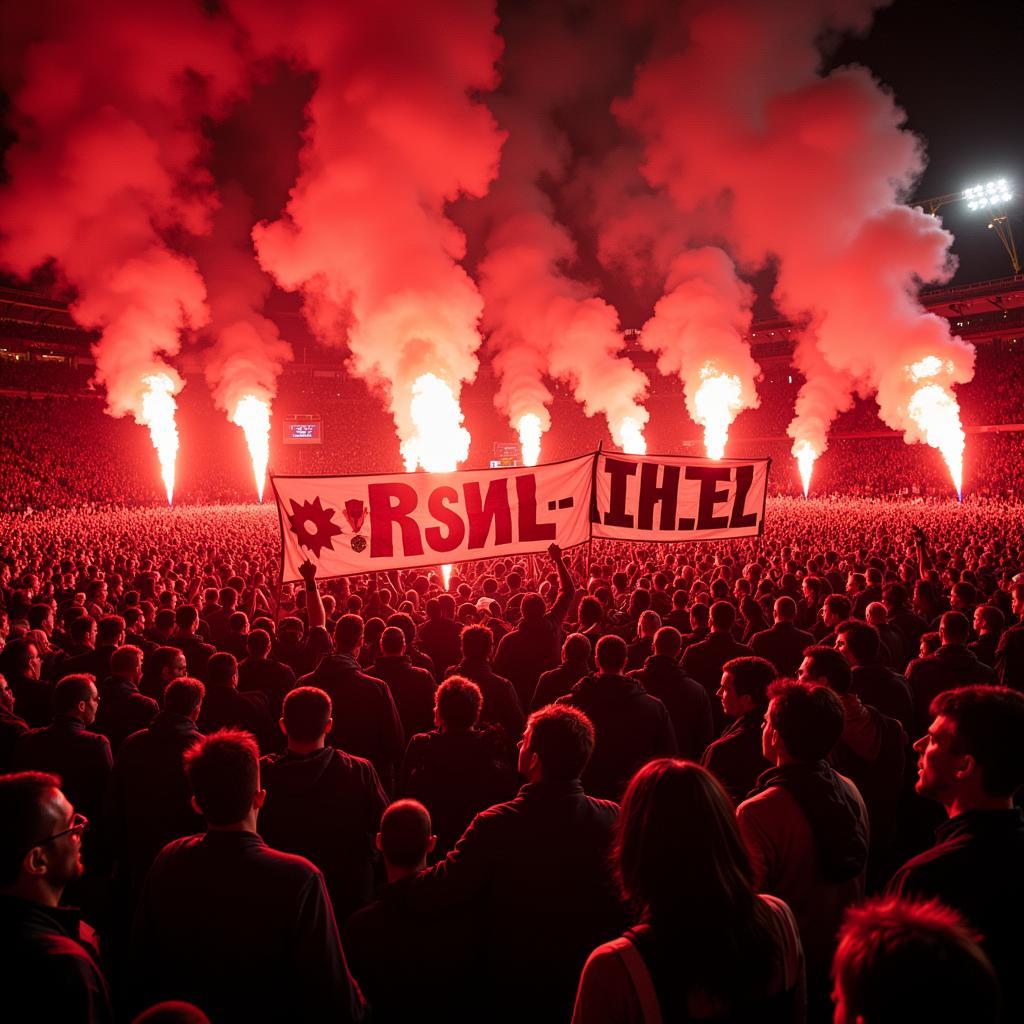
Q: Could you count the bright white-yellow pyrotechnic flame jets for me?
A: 8